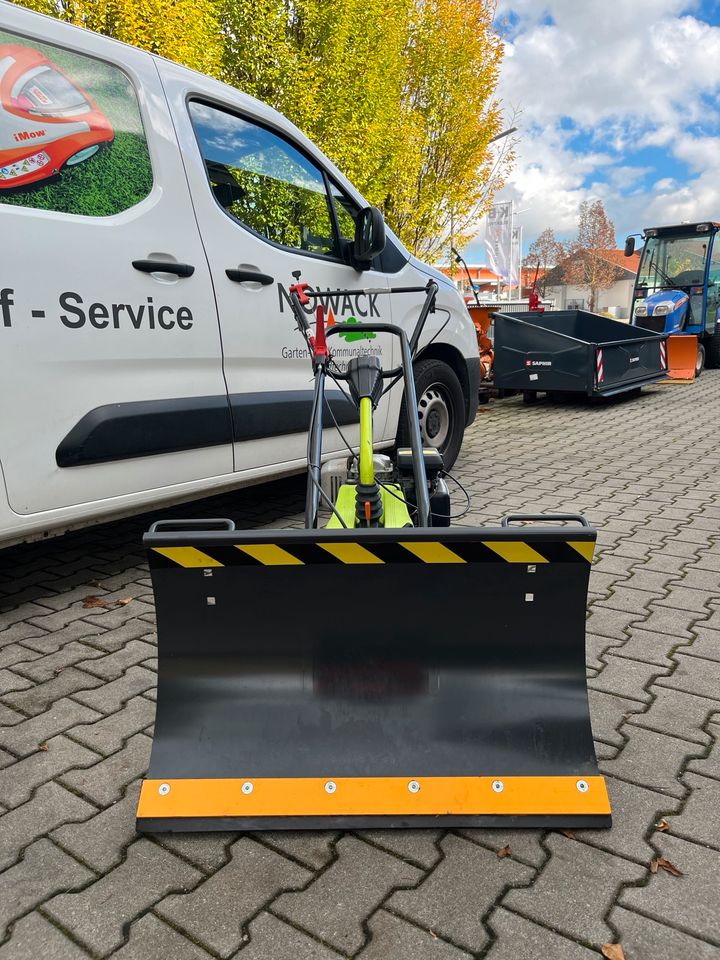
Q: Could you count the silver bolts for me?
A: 6